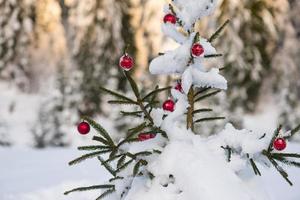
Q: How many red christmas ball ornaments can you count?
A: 8